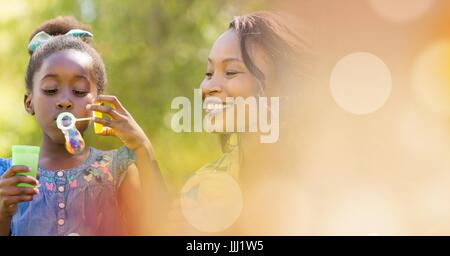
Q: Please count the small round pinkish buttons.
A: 4